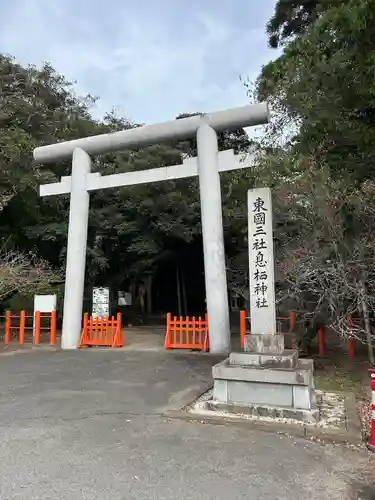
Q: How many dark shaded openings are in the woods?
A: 1